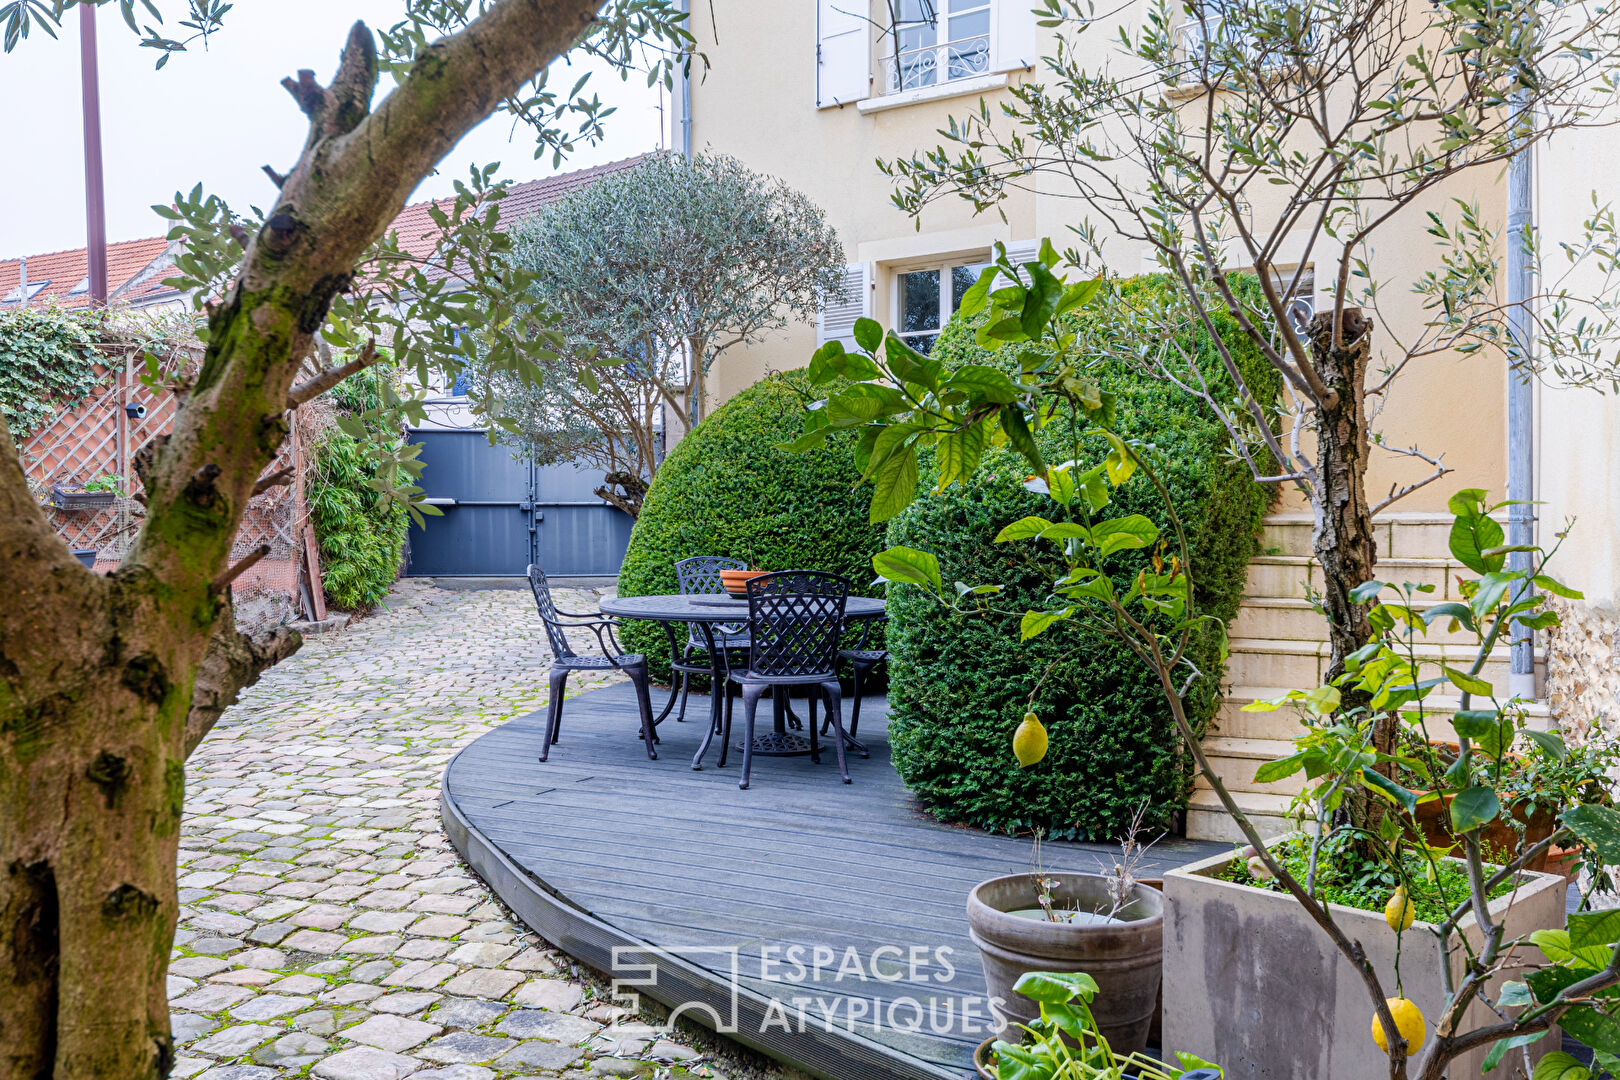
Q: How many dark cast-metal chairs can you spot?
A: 4